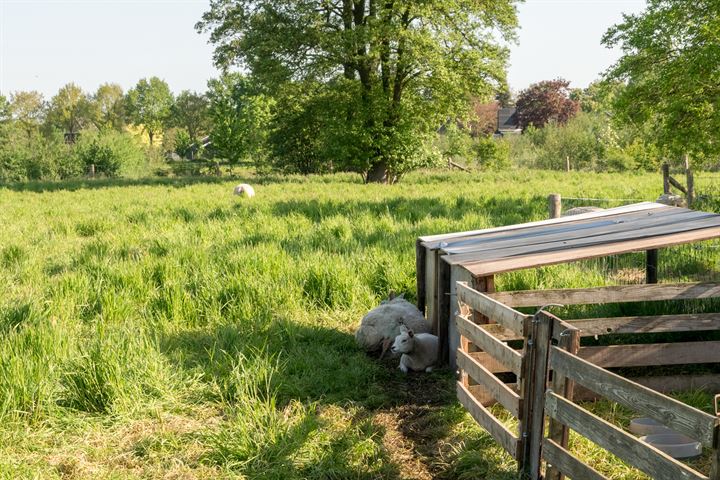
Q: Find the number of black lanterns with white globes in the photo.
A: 0